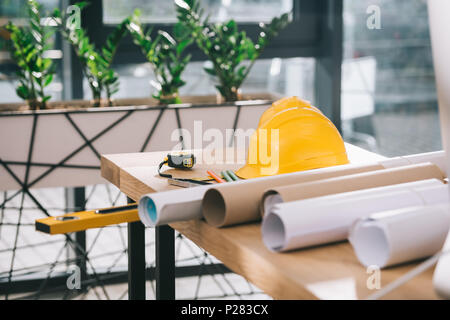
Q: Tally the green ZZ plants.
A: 4